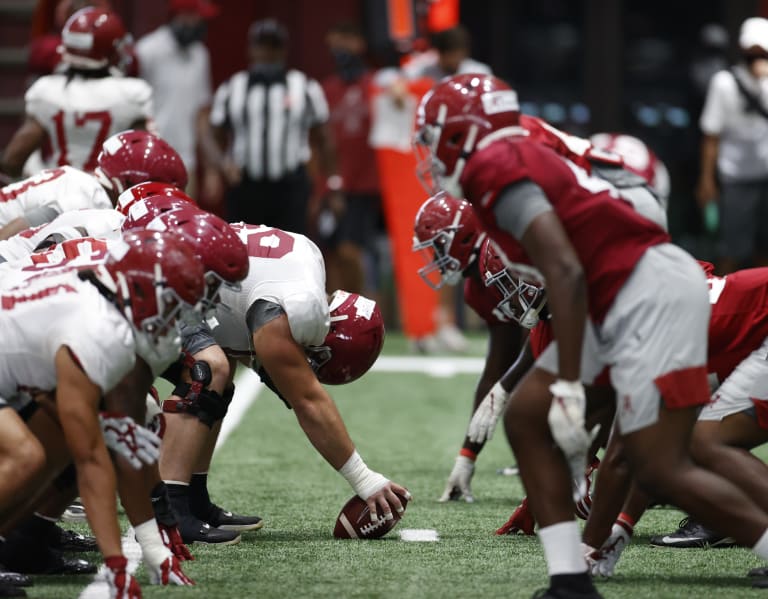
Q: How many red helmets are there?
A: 10